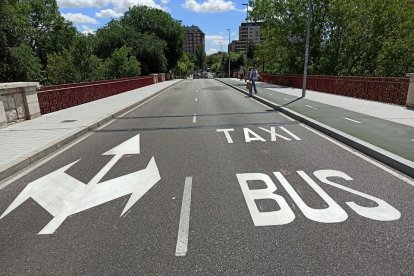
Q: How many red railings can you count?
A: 2